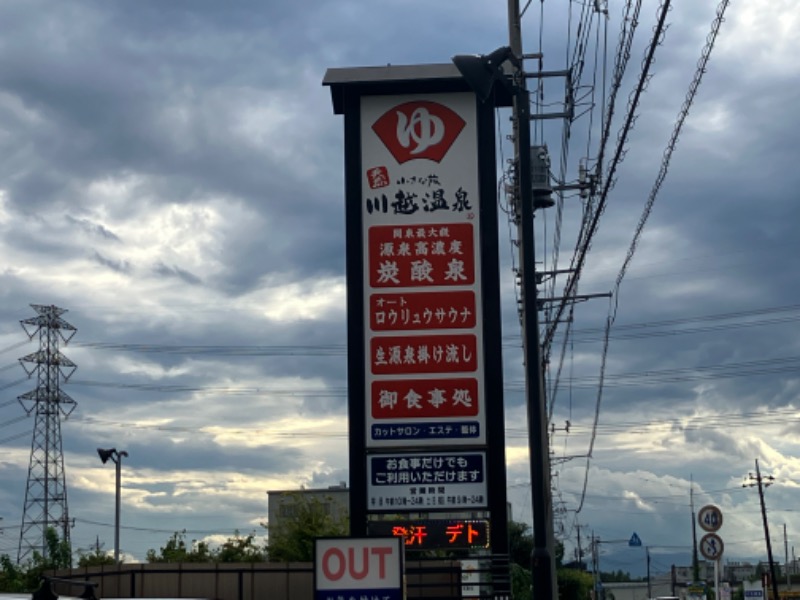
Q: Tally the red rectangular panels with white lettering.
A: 4